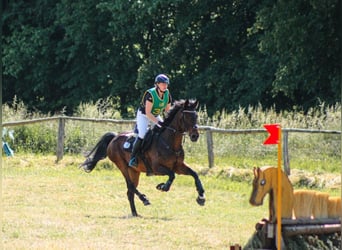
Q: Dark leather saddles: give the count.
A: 1